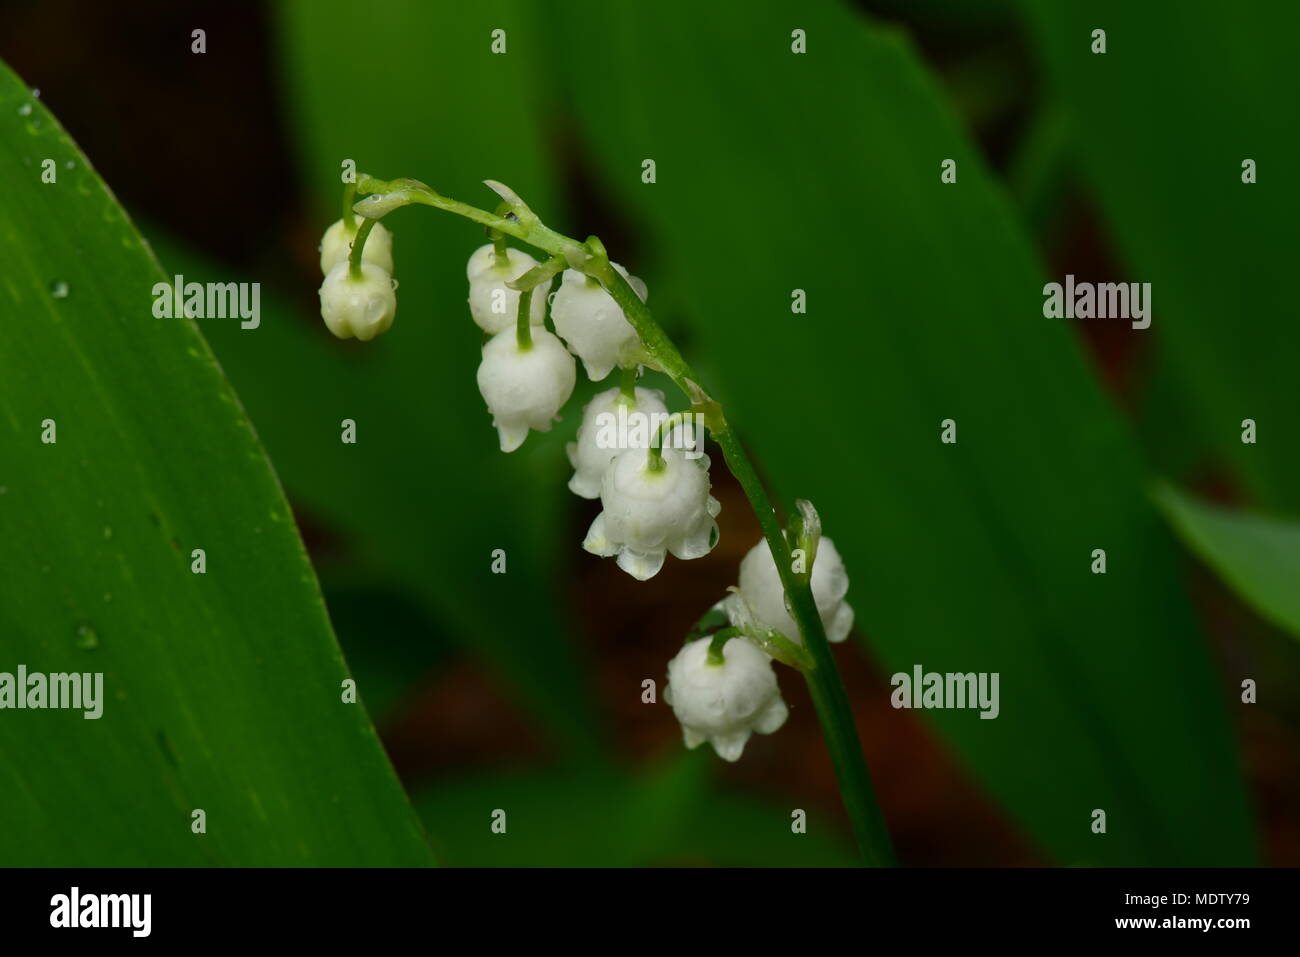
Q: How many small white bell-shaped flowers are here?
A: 9